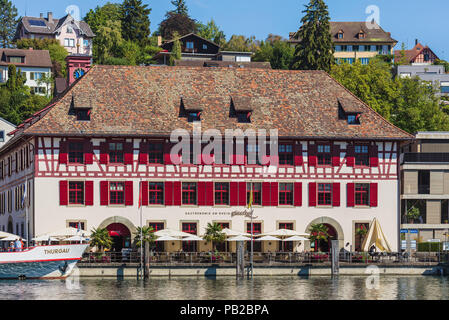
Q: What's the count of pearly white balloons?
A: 0